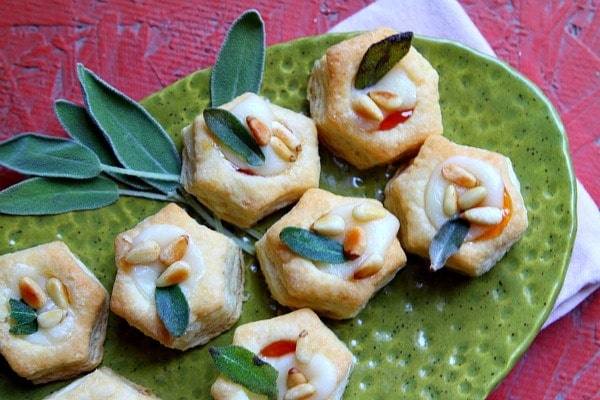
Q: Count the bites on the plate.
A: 8